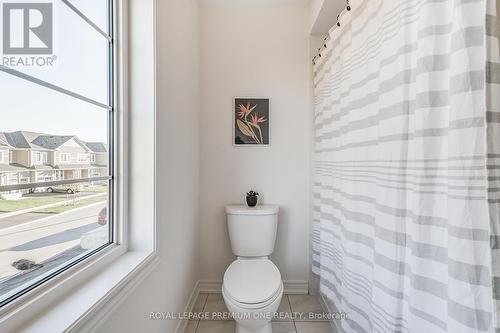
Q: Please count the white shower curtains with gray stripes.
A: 1